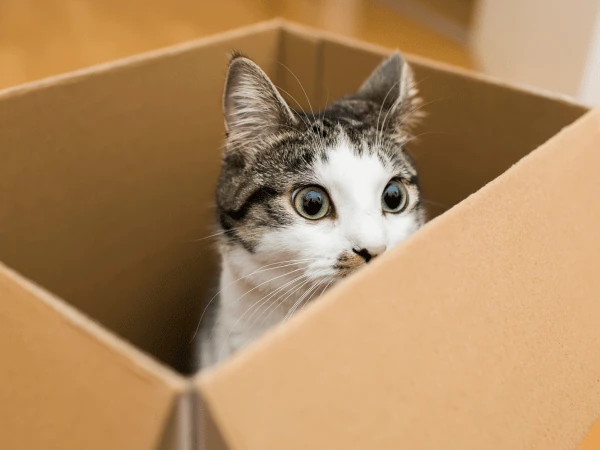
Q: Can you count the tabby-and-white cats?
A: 1